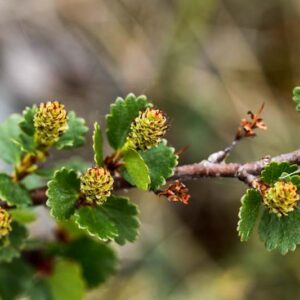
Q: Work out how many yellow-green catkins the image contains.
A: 5